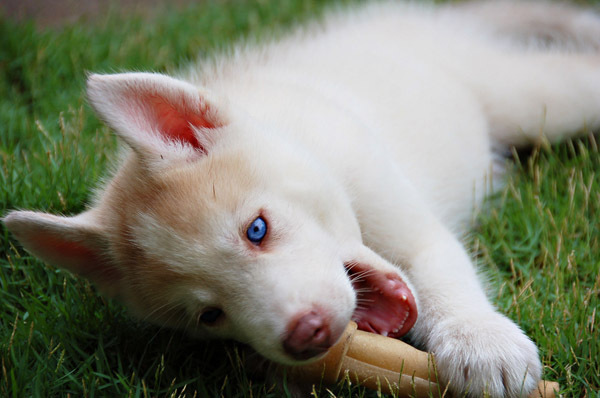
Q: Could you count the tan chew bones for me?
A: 1